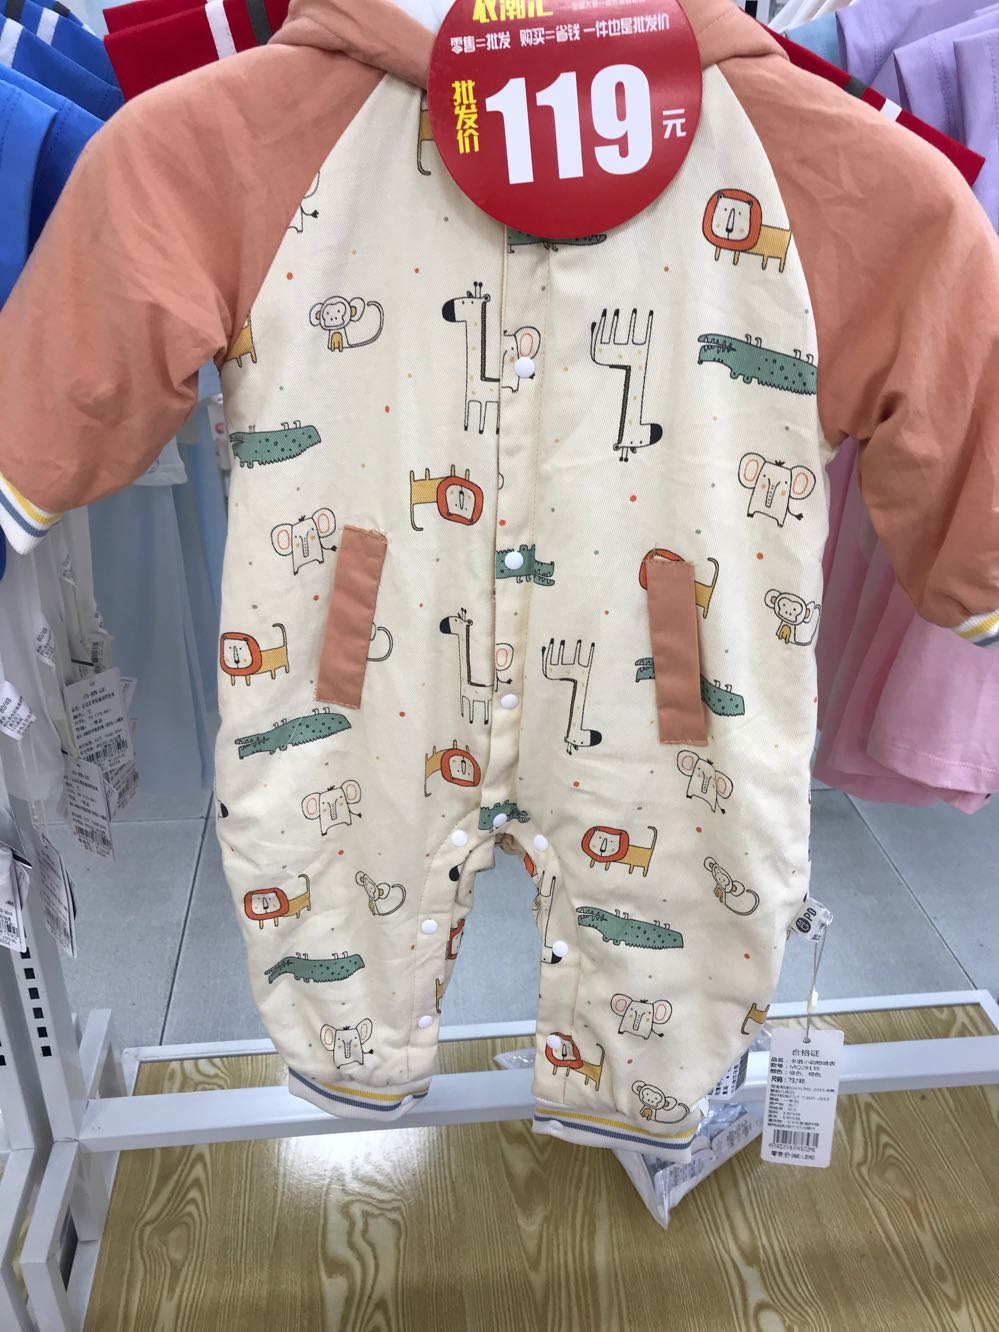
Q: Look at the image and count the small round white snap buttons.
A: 10